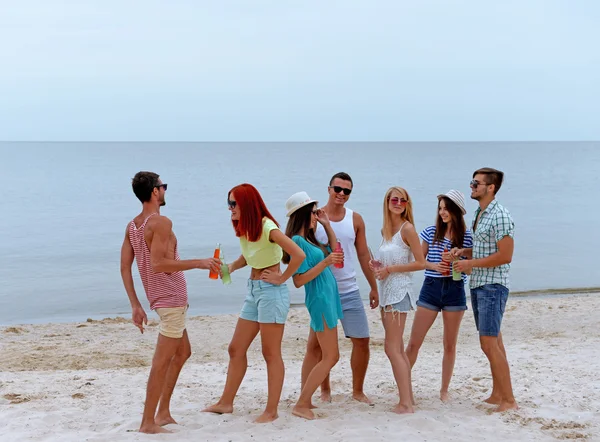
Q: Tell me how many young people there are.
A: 7